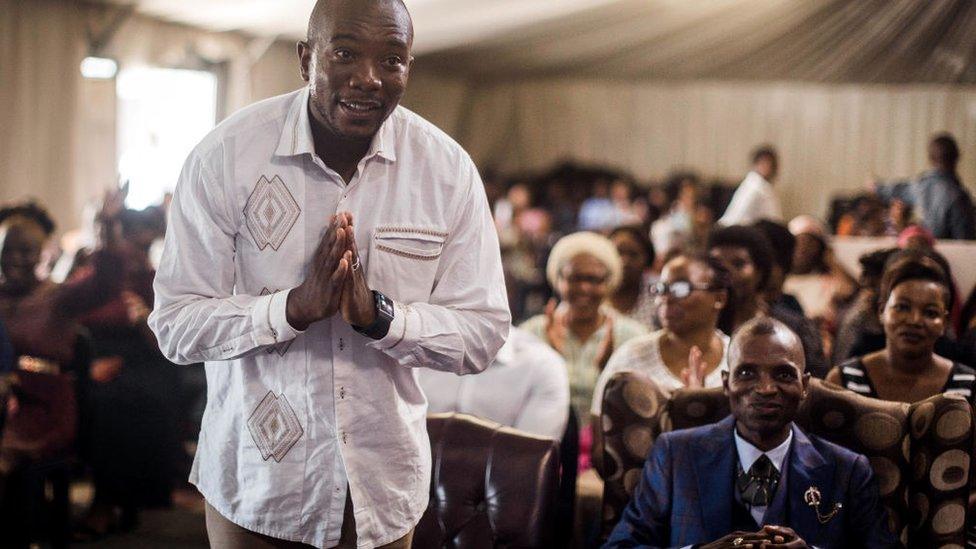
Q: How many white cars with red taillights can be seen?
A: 0